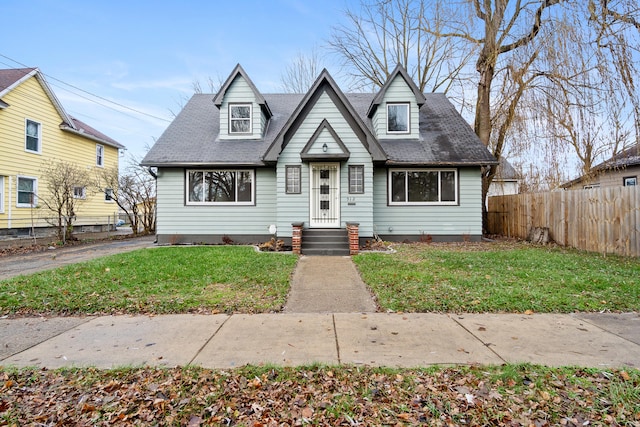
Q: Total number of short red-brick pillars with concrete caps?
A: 2